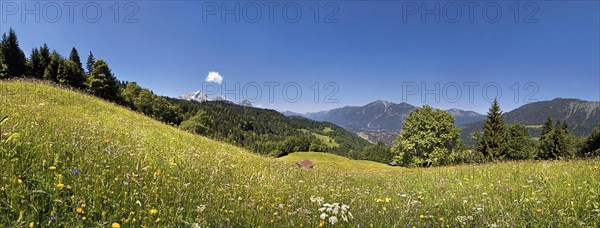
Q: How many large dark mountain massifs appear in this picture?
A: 2